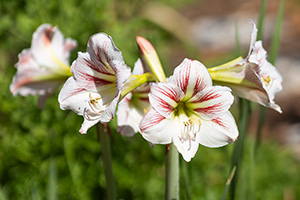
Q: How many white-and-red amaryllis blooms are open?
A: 5